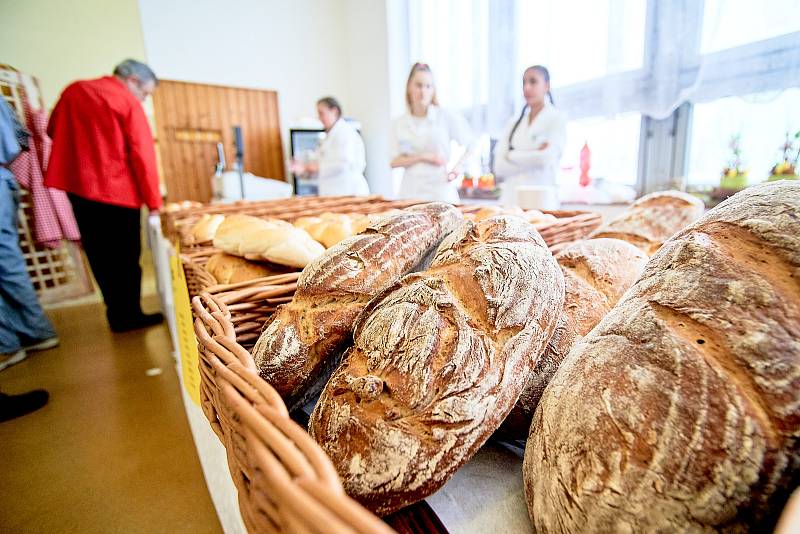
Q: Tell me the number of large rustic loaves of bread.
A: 5